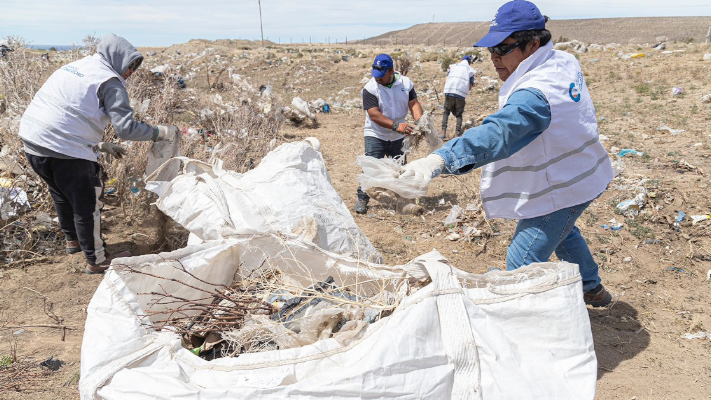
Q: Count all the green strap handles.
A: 0